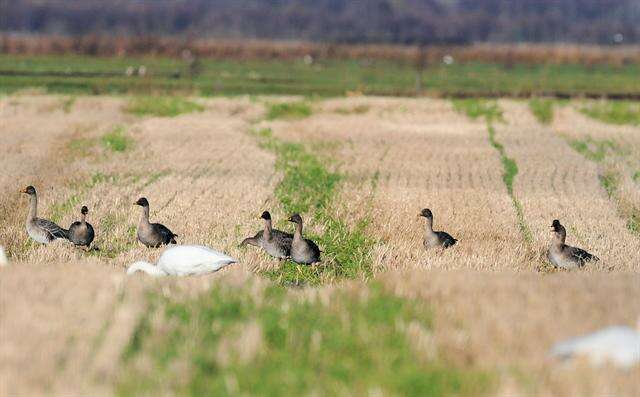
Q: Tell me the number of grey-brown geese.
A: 8